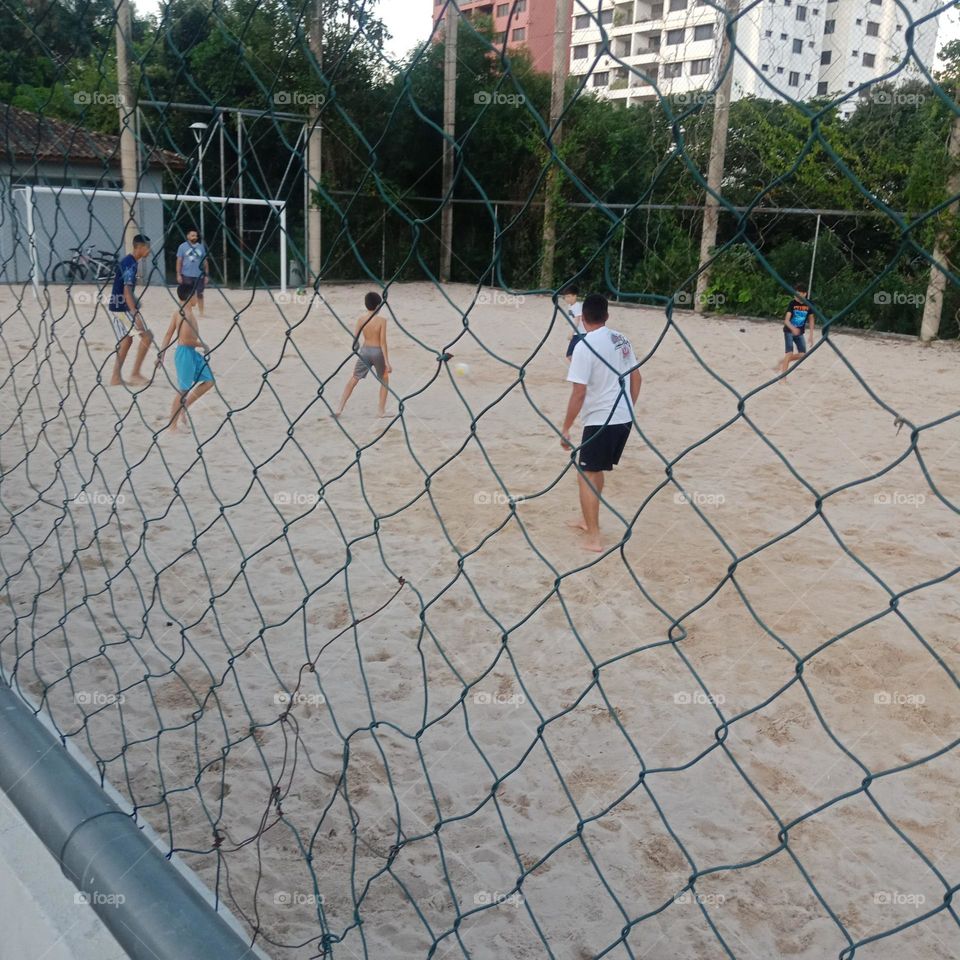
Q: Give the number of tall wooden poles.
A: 6